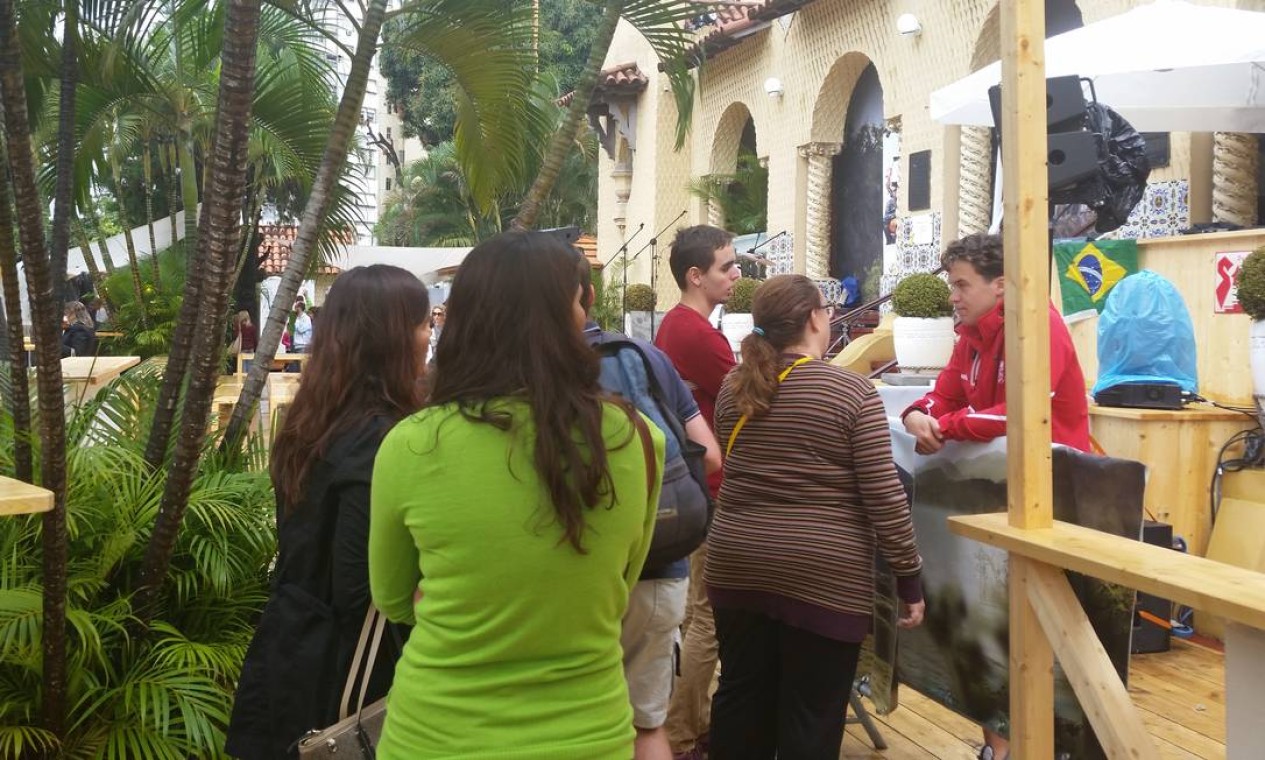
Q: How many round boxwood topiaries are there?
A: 4